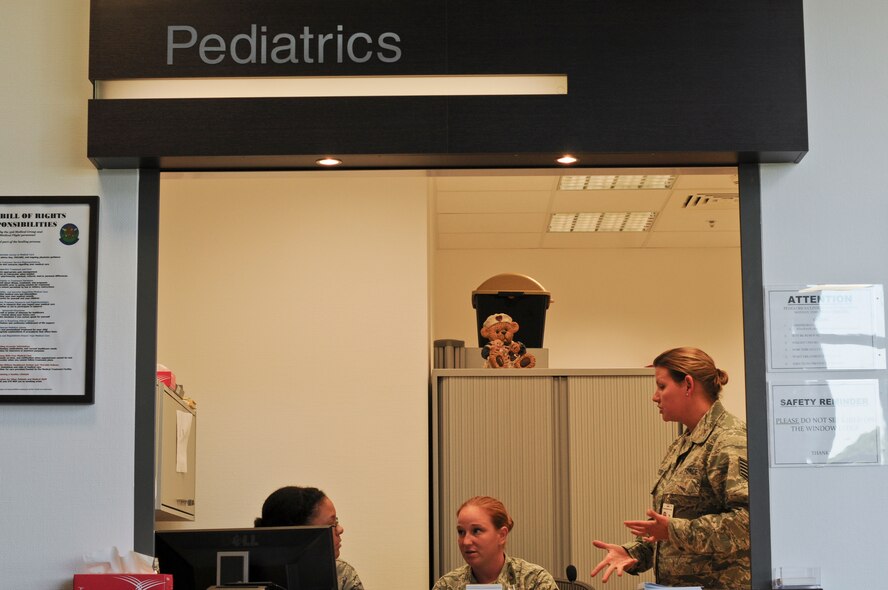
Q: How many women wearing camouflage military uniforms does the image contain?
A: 3